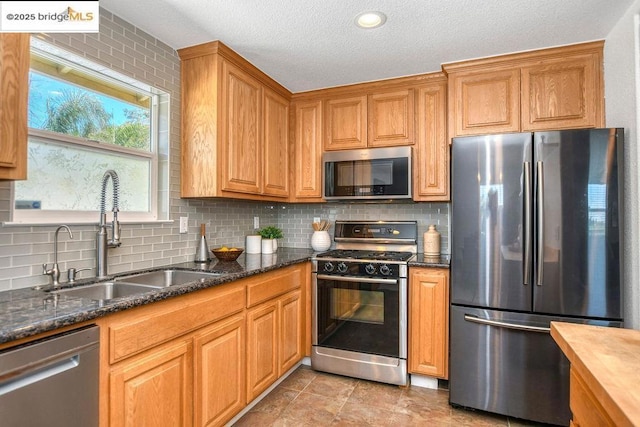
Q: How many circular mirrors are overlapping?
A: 0